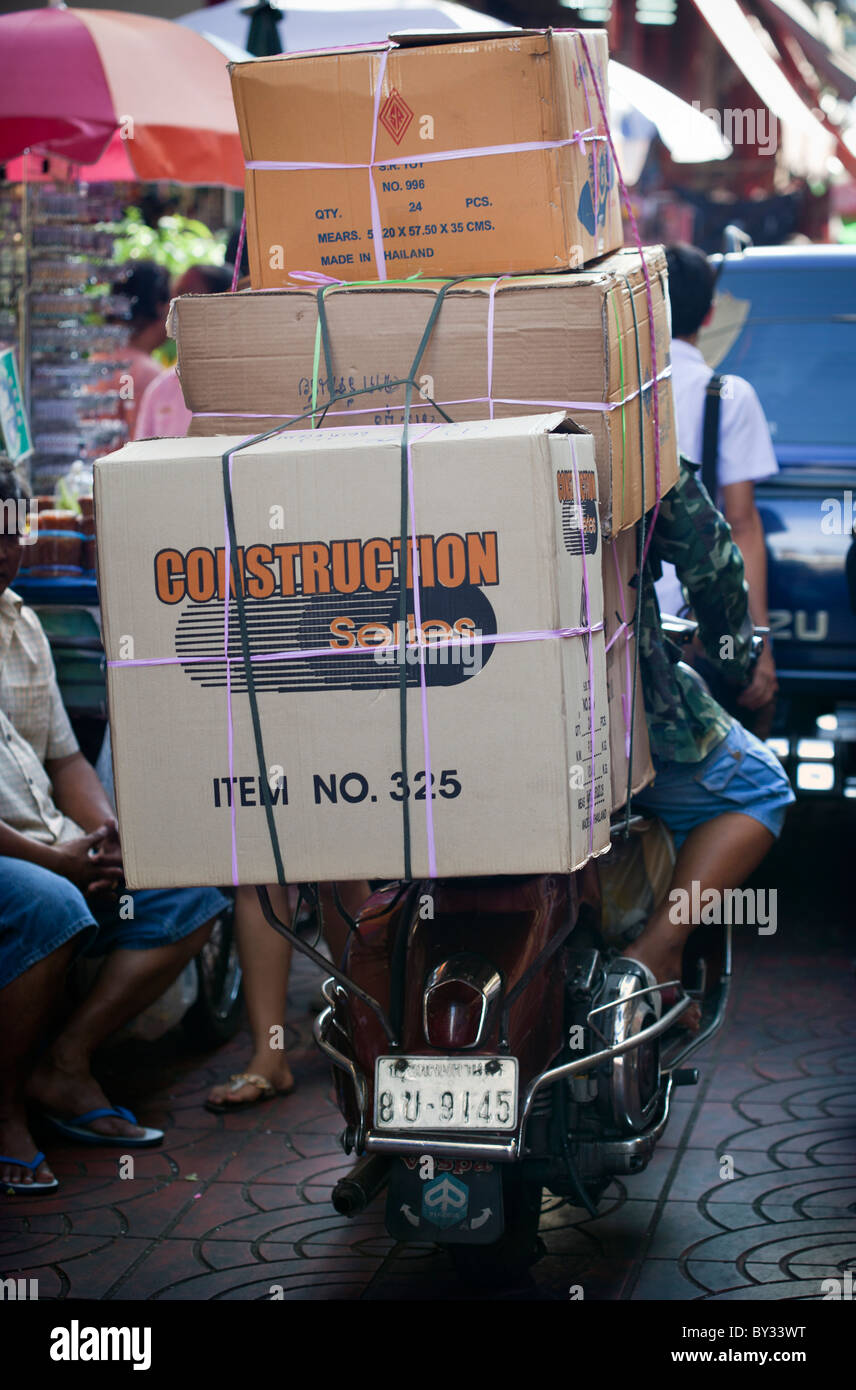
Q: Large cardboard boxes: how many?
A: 4